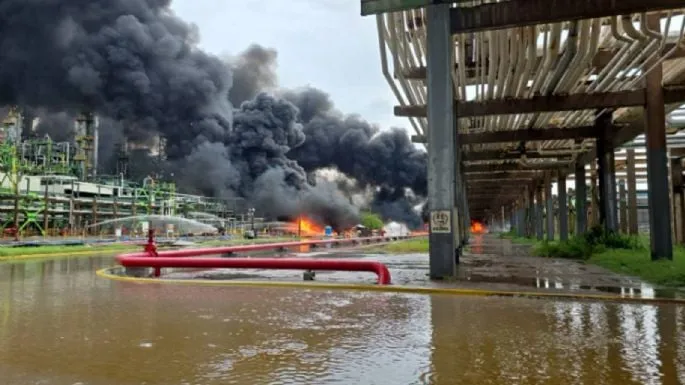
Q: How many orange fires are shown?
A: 2